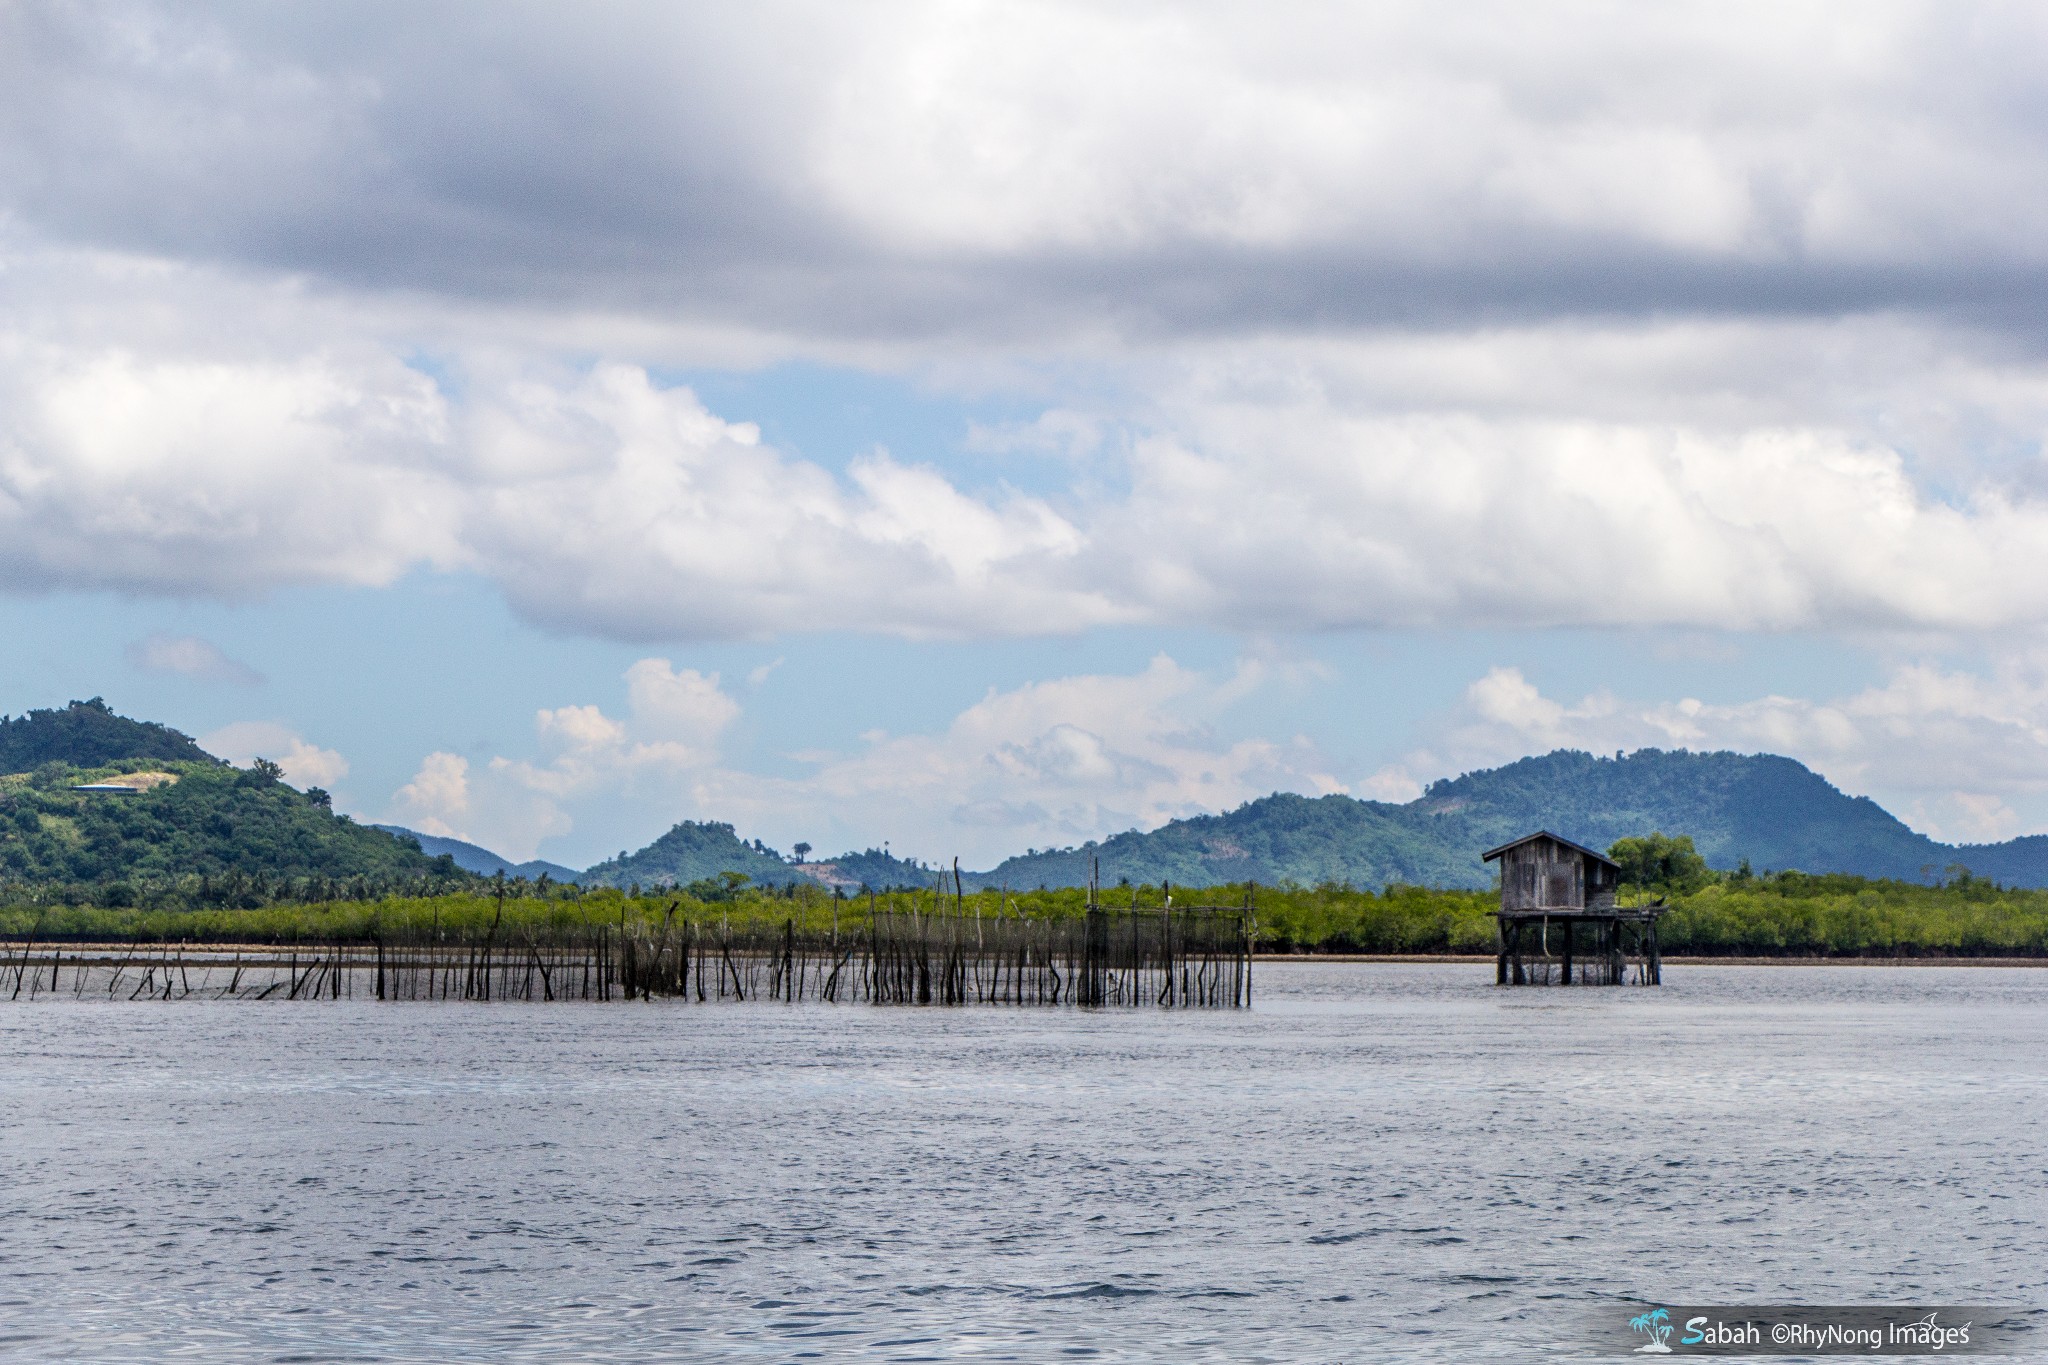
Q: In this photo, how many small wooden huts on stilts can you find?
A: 1